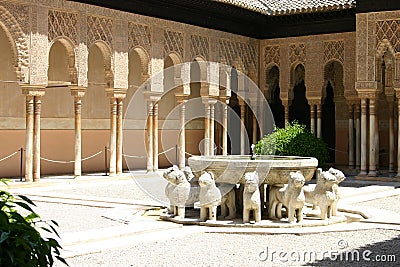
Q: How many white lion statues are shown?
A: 7